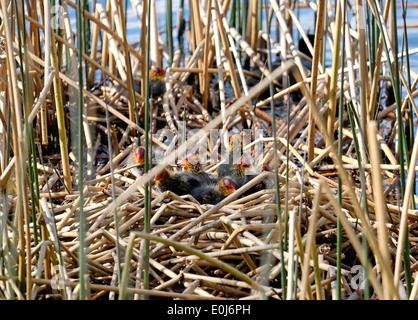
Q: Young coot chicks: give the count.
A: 7